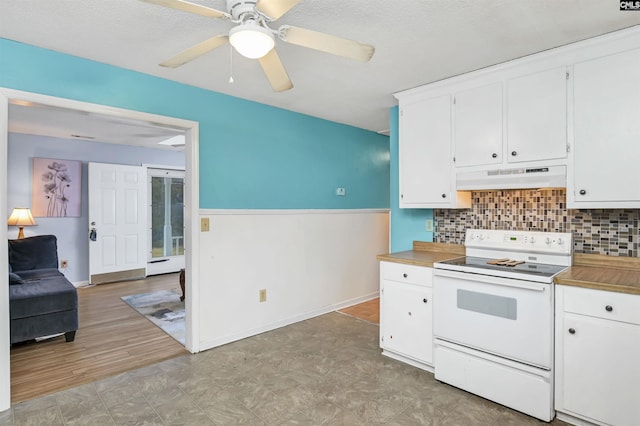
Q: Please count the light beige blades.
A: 5